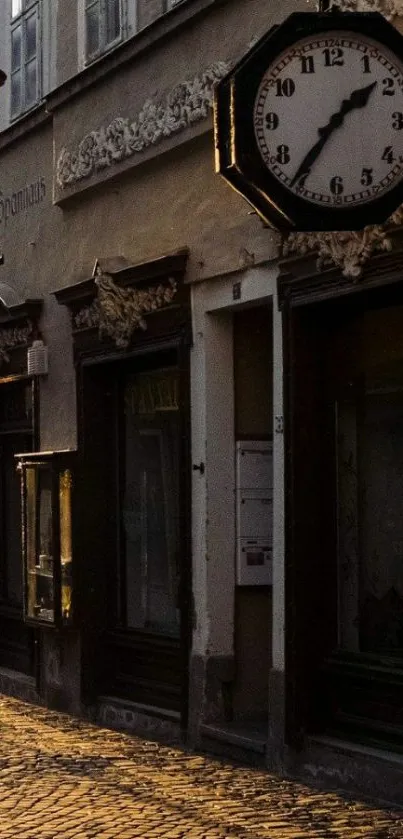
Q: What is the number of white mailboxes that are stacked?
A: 3